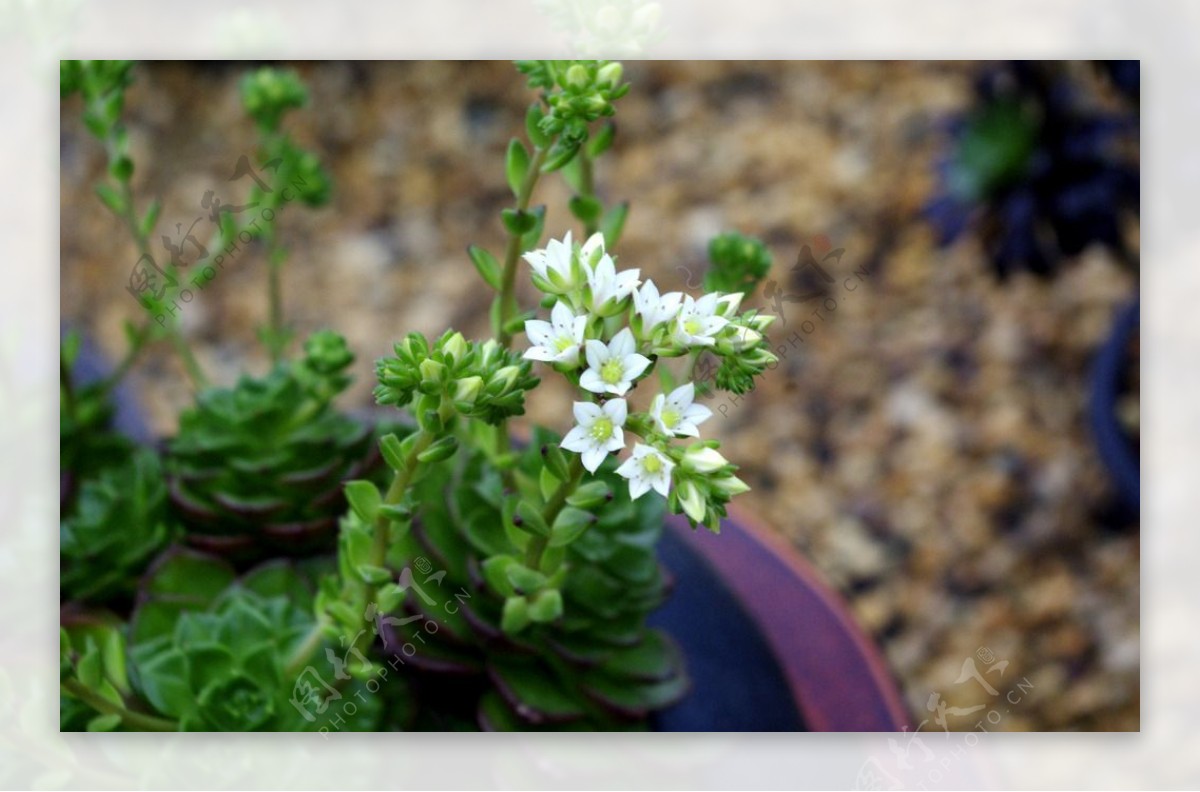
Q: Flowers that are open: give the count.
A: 9